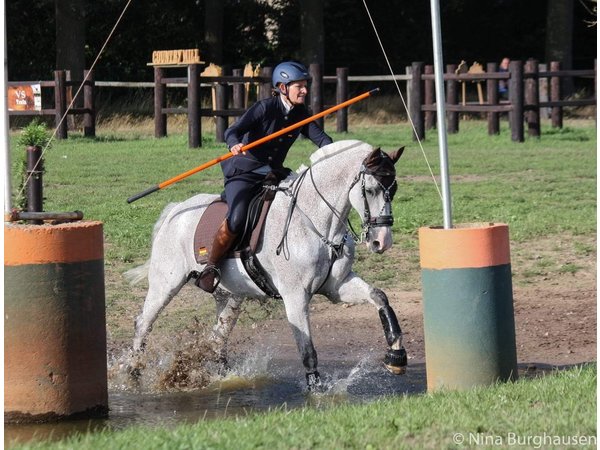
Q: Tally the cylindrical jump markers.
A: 2